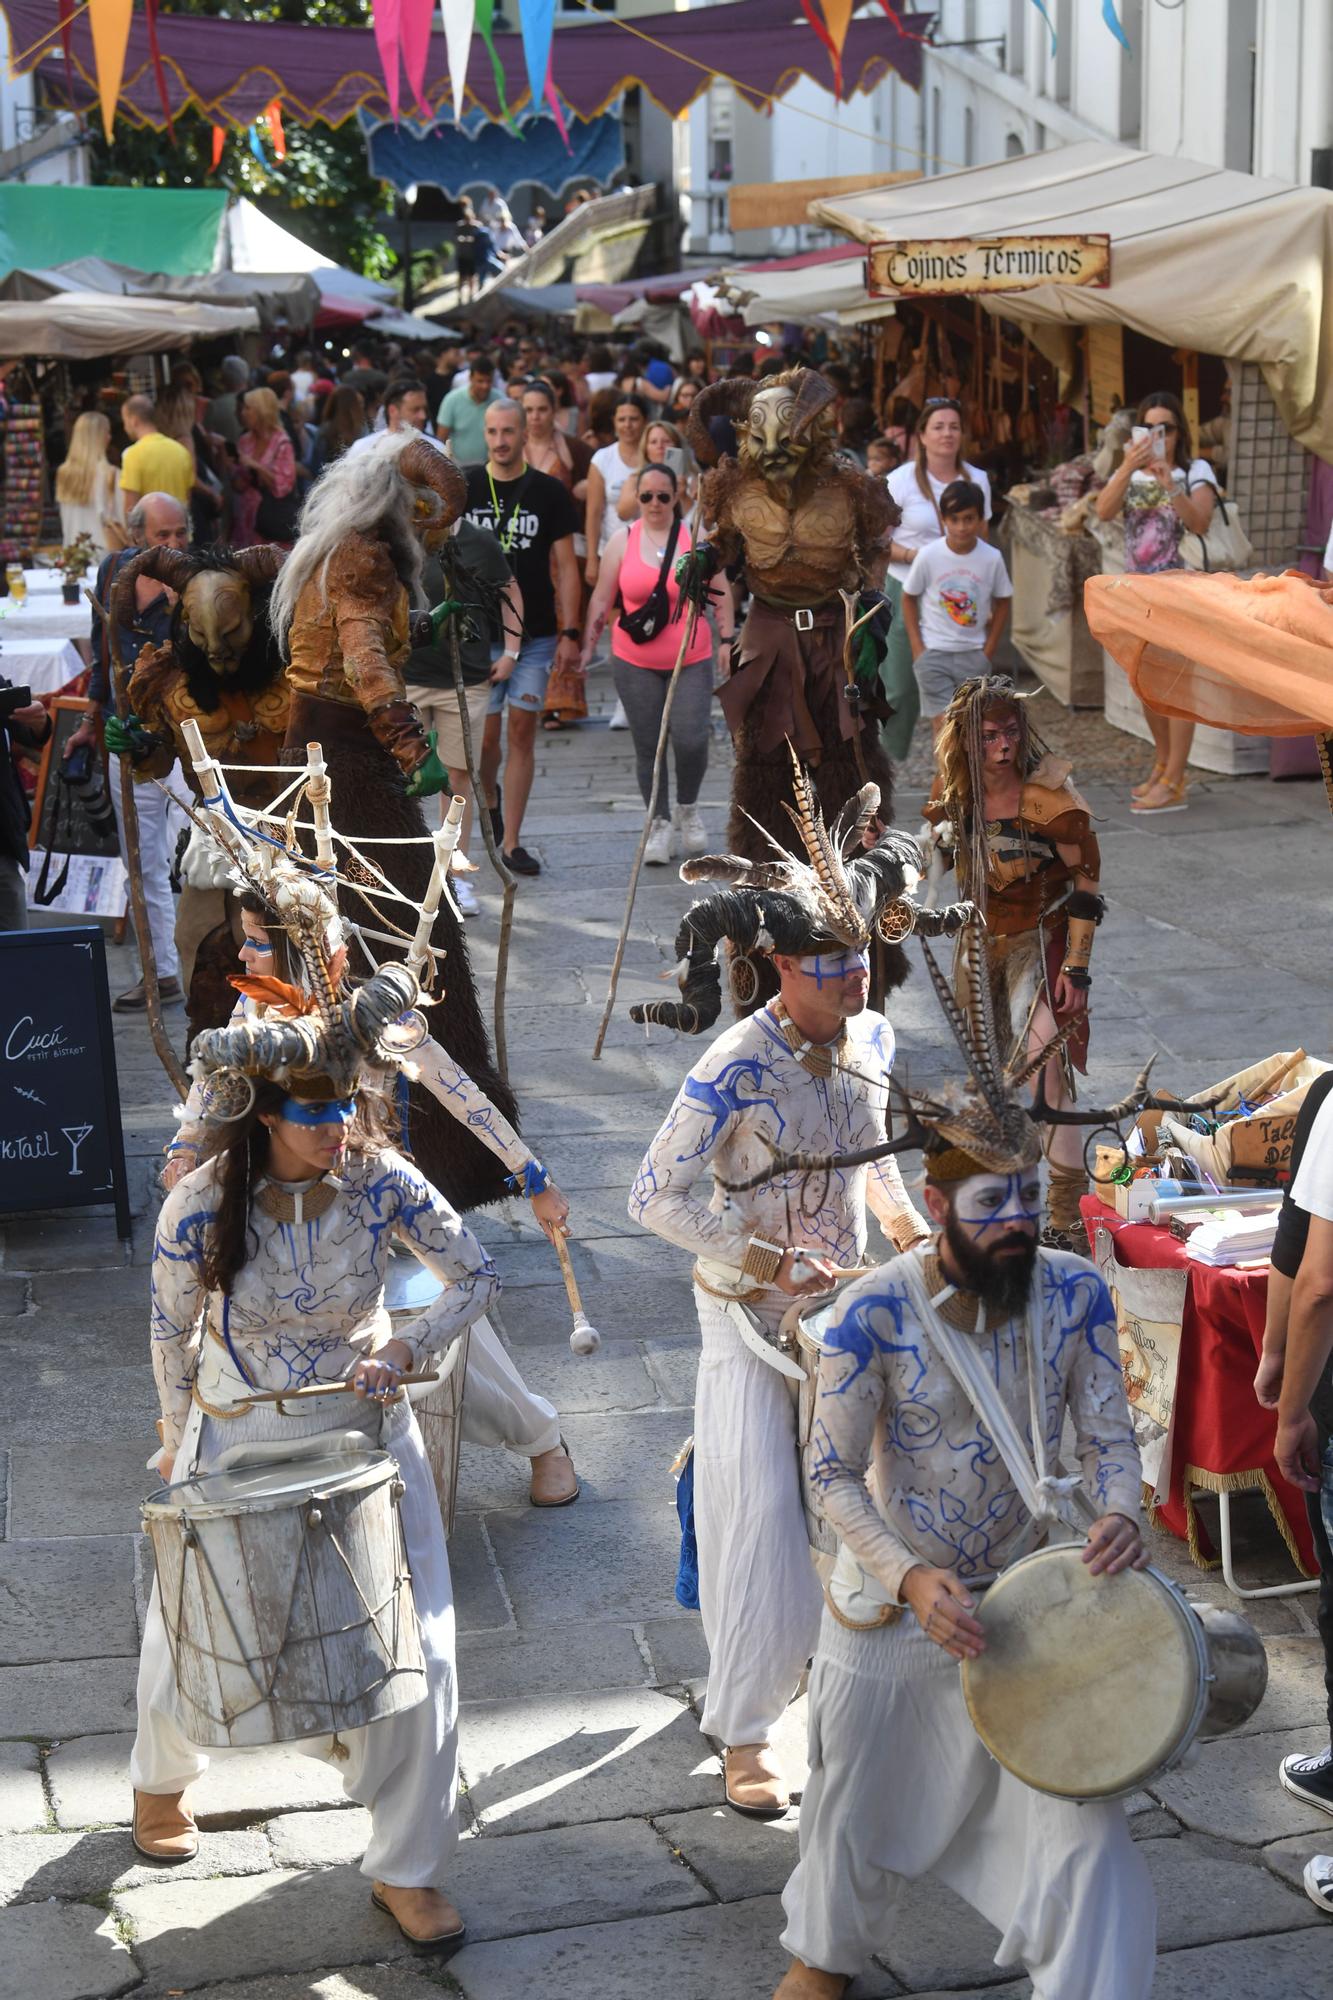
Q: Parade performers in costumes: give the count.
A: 8